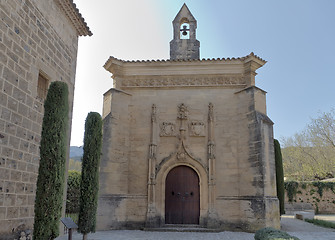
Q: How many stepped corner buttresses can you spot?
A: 2